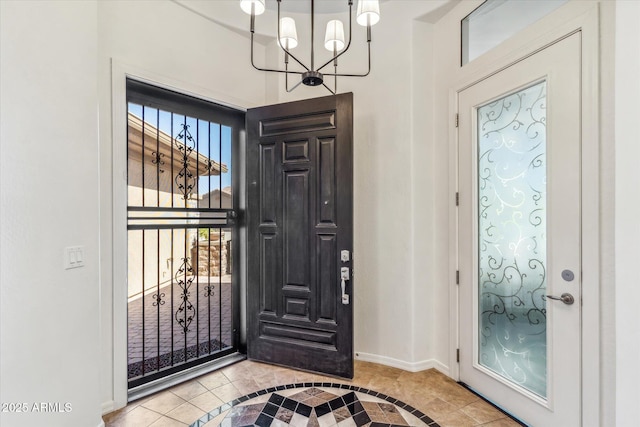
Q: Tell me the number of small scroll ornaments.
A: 4